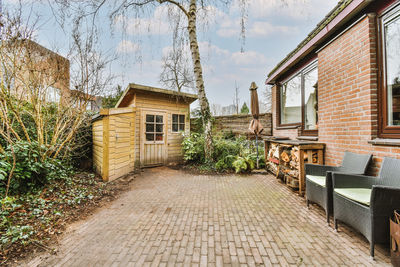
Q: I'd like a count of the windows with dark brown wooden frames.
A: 2